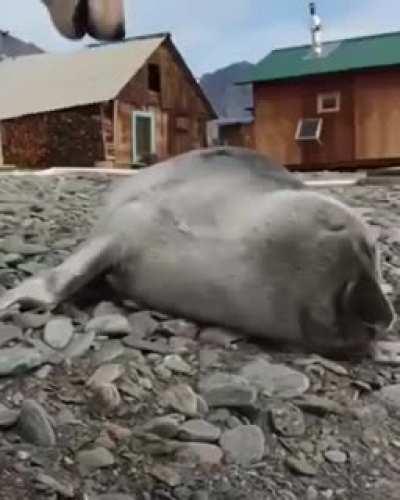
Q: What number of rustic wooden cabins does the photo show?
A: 2